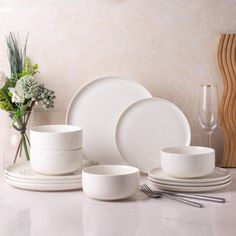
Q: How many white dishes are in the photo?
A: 12